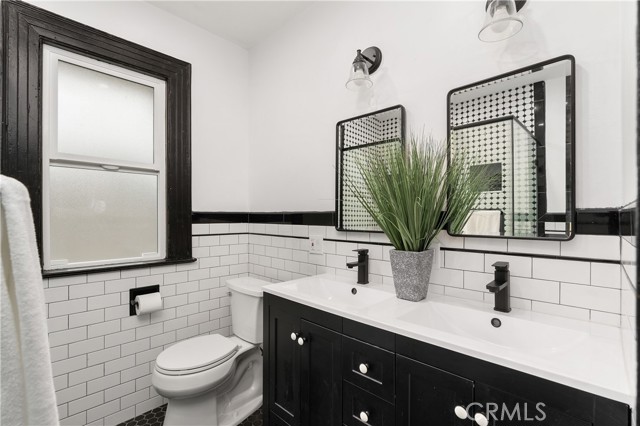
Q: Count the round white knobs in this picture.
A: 6